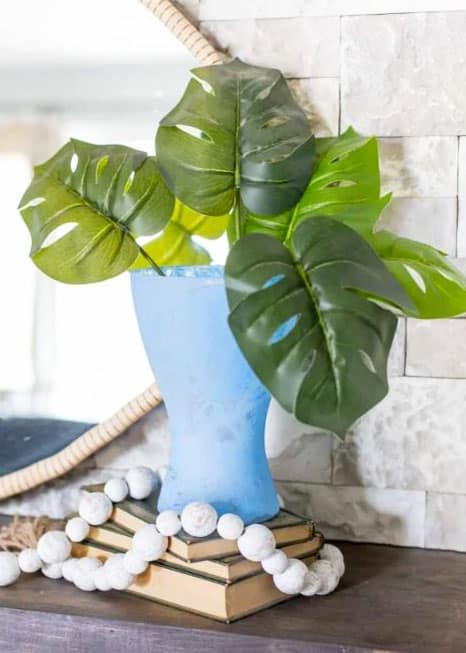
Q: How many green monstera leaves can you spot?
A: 6